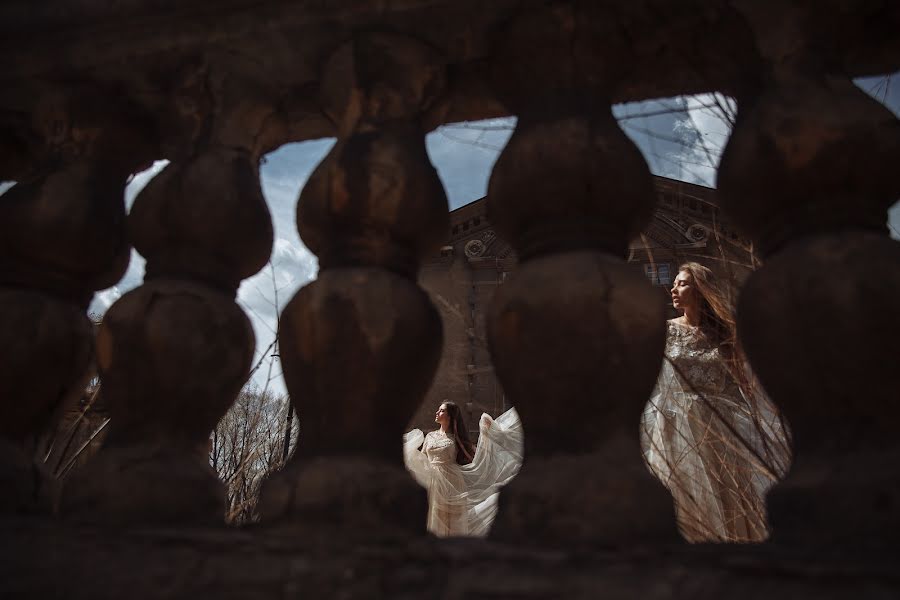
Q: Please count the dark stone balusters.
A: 5